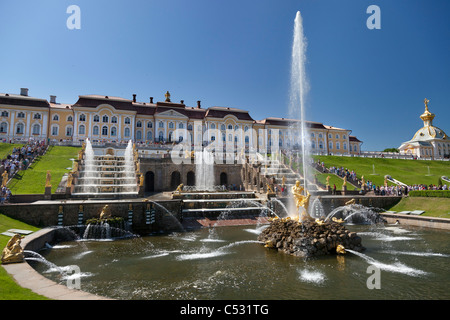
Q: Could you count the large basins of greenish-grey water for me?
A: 1